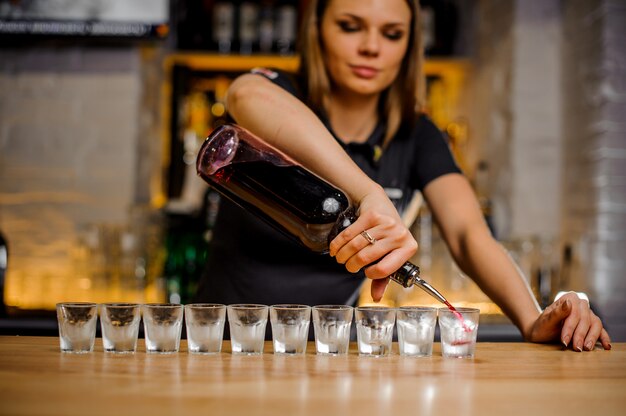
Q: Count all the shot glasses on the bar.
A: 10